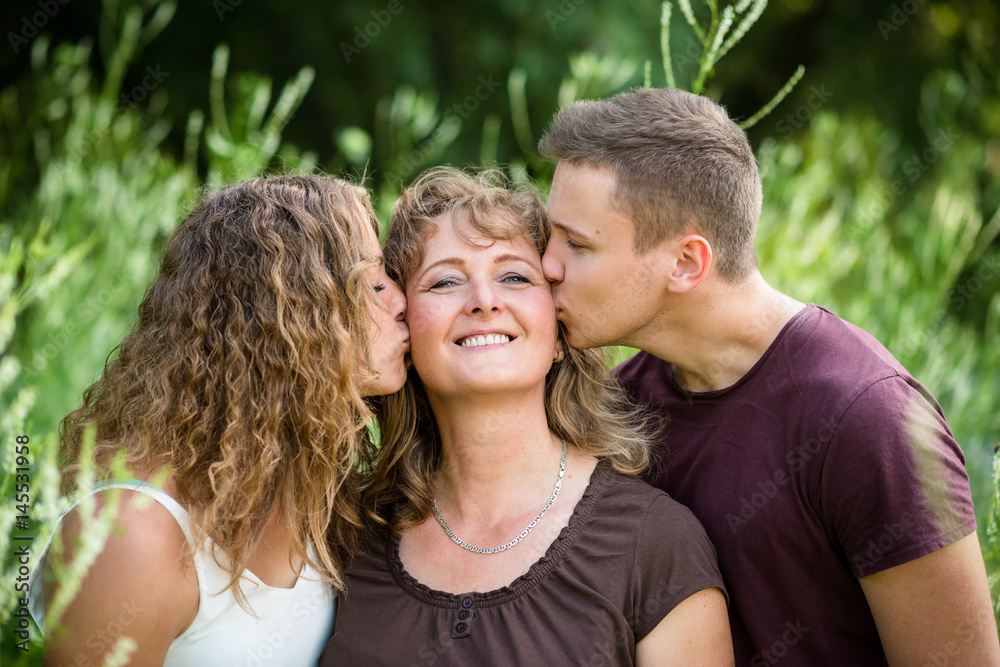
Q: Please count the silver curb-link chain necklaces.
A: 1